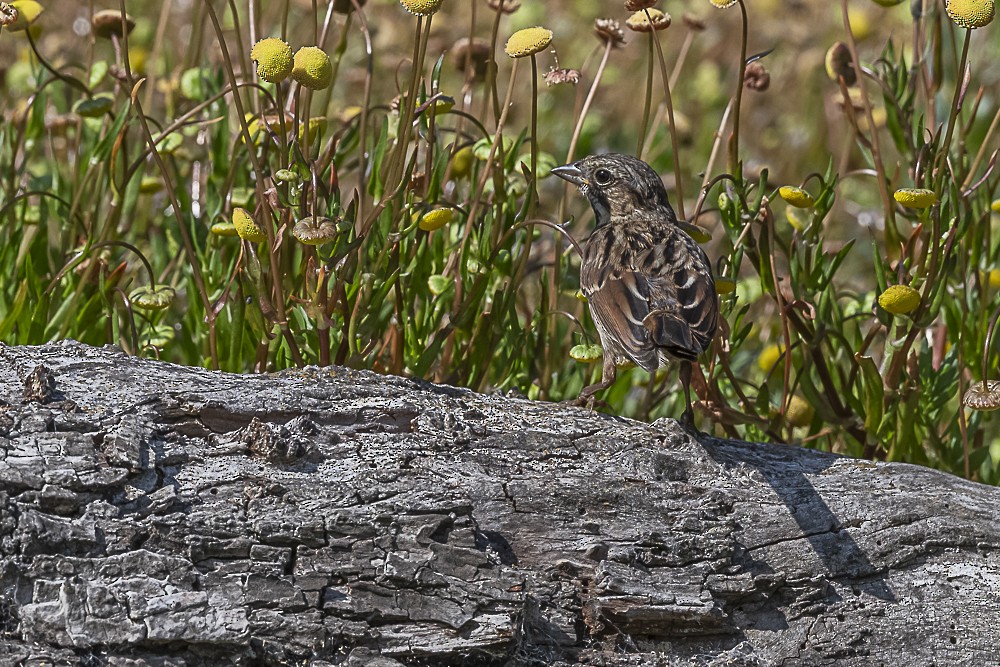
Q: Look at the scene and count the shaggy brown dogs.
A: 0